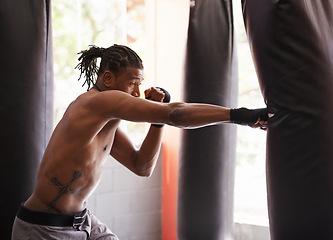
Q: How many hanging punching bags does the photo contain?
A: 3